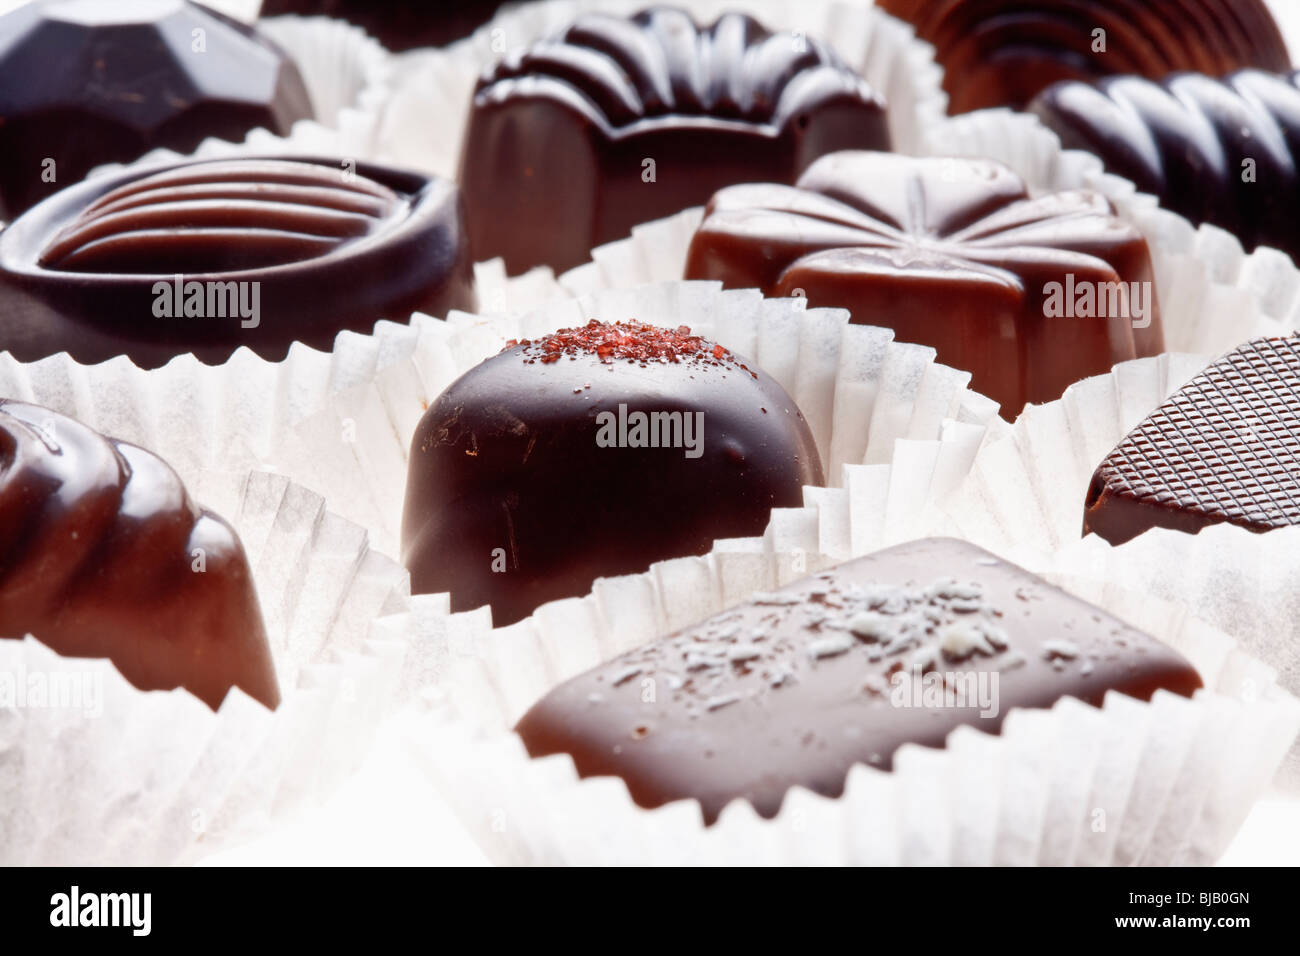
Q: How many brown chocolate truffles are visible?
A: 11